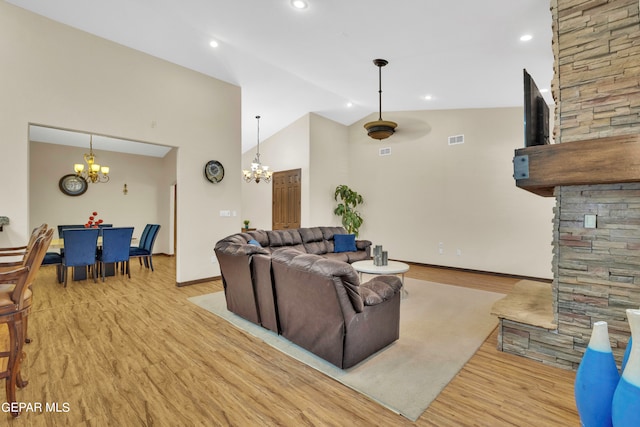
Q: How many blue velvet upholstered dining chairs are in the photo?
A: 6